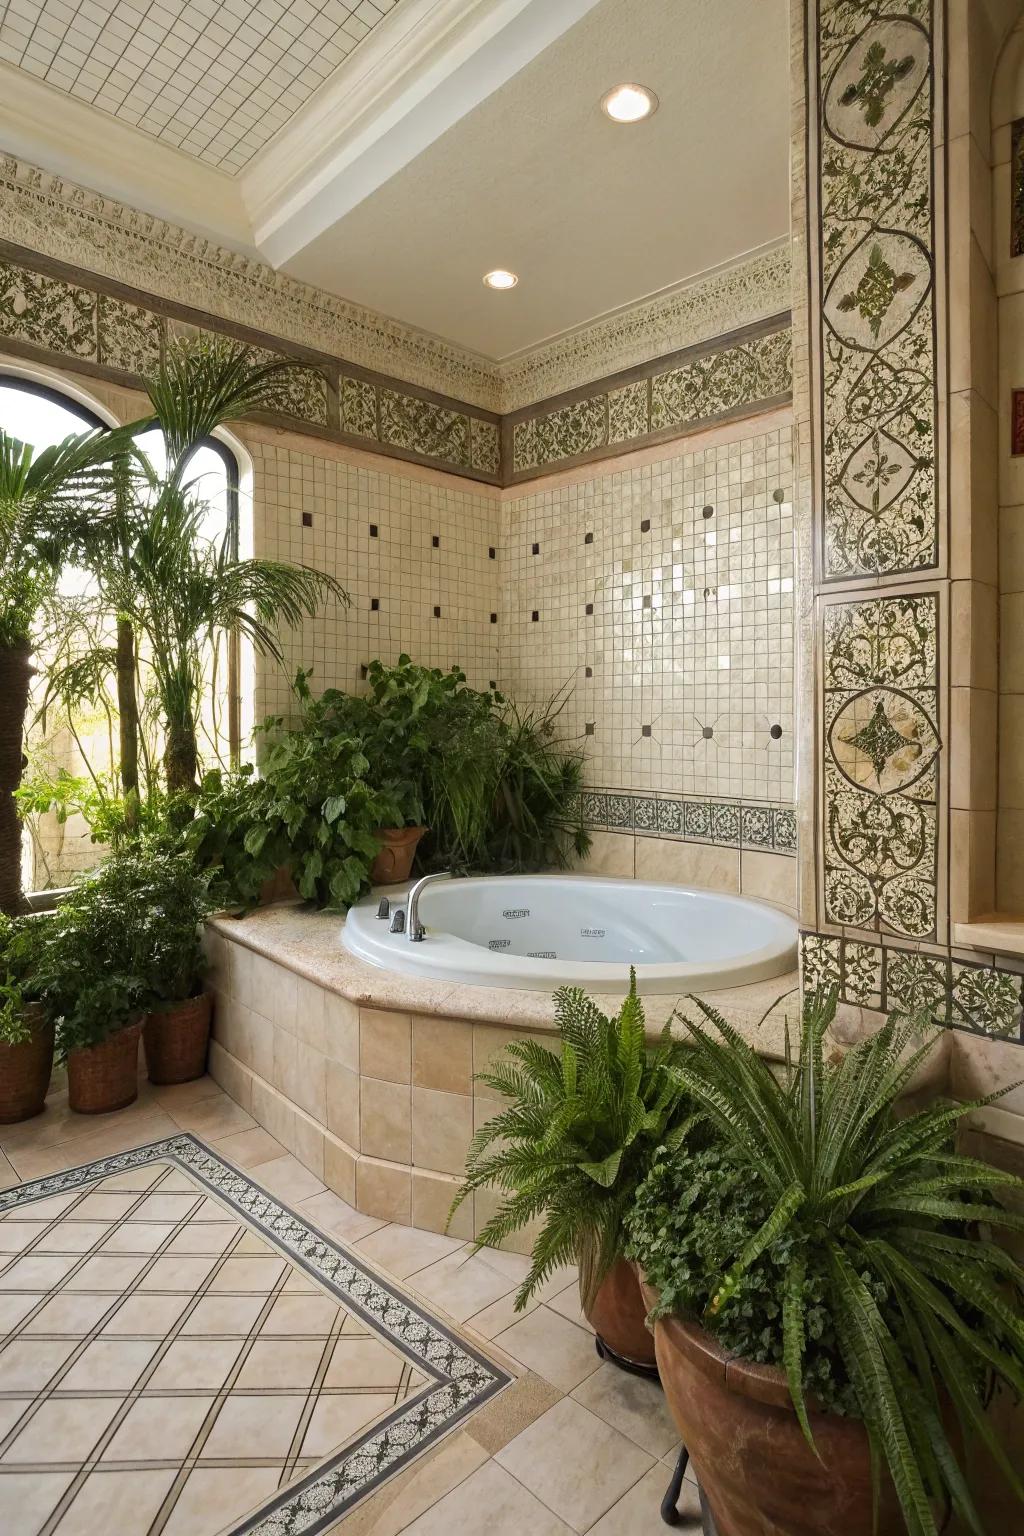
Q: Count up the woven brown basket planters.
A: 3